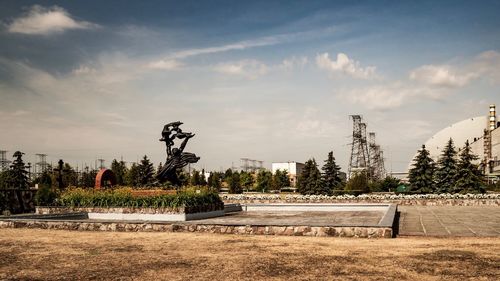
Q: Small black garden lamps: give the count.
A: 0